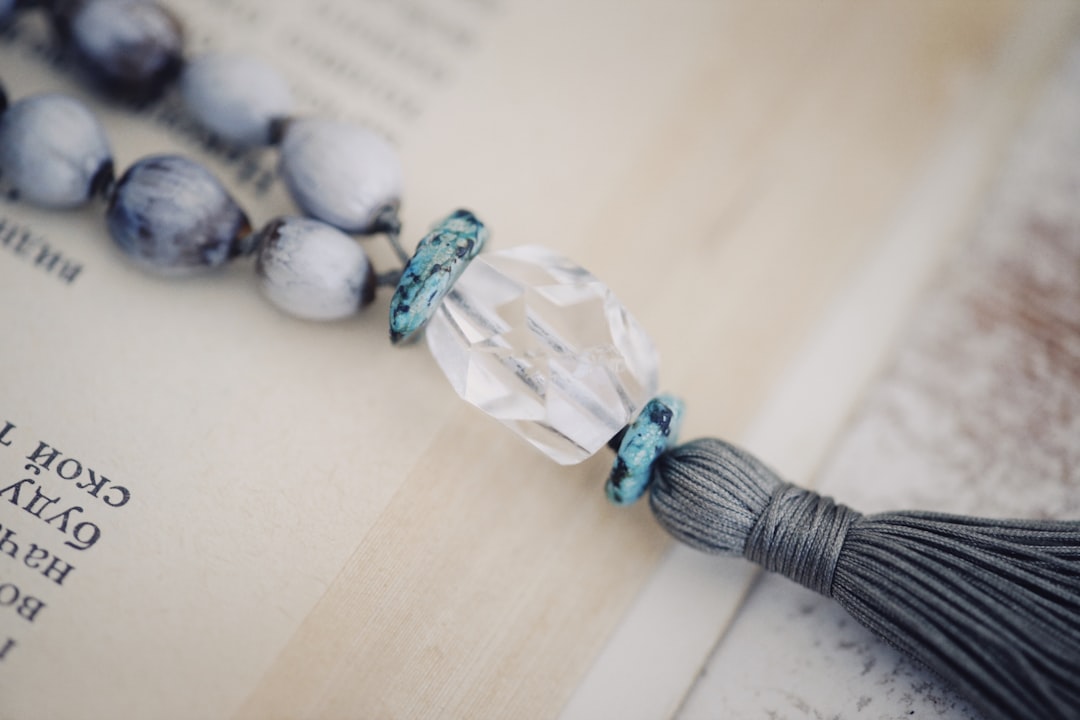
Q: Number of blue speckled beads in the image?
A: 2